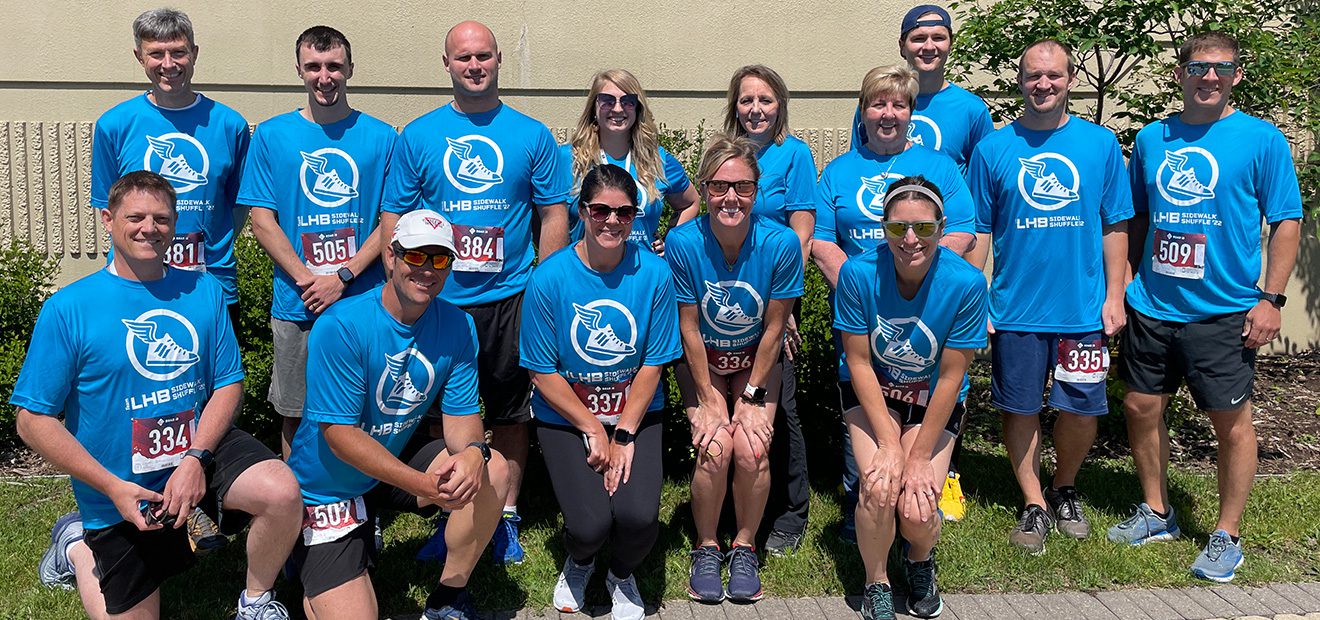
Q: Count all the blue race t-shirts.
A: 14